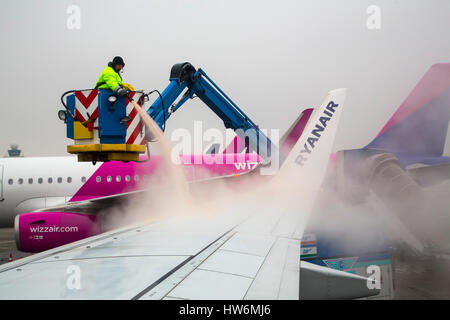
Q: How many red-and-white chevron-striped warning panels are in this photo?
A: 2